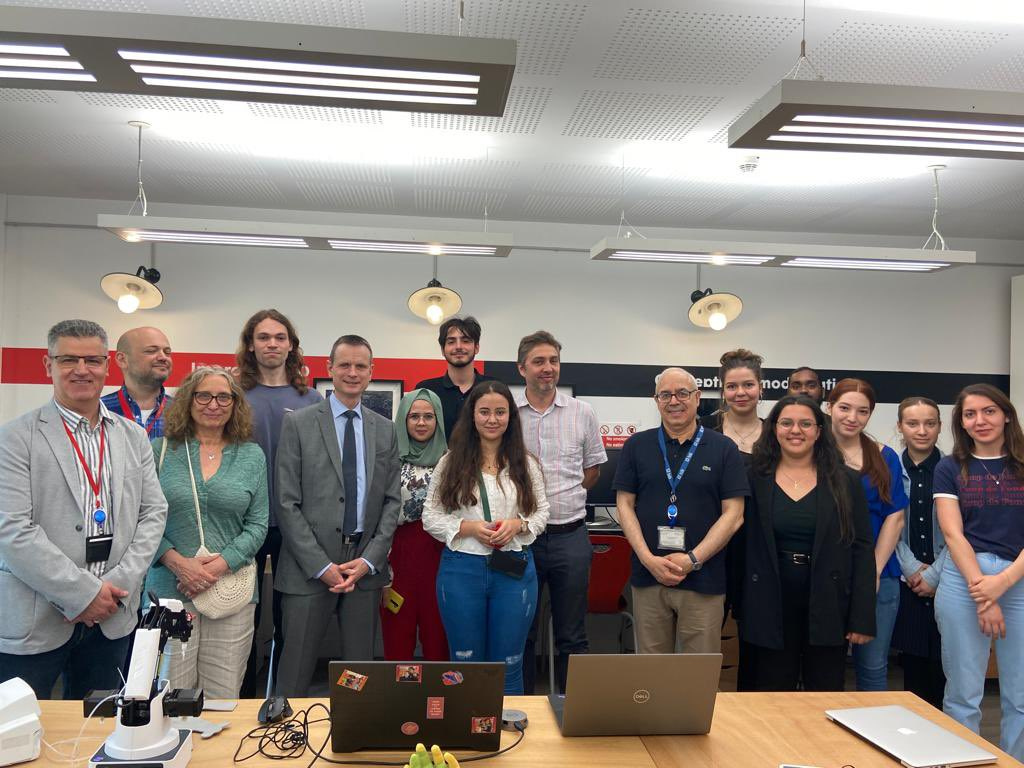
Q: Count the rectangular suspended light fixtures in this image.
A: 4